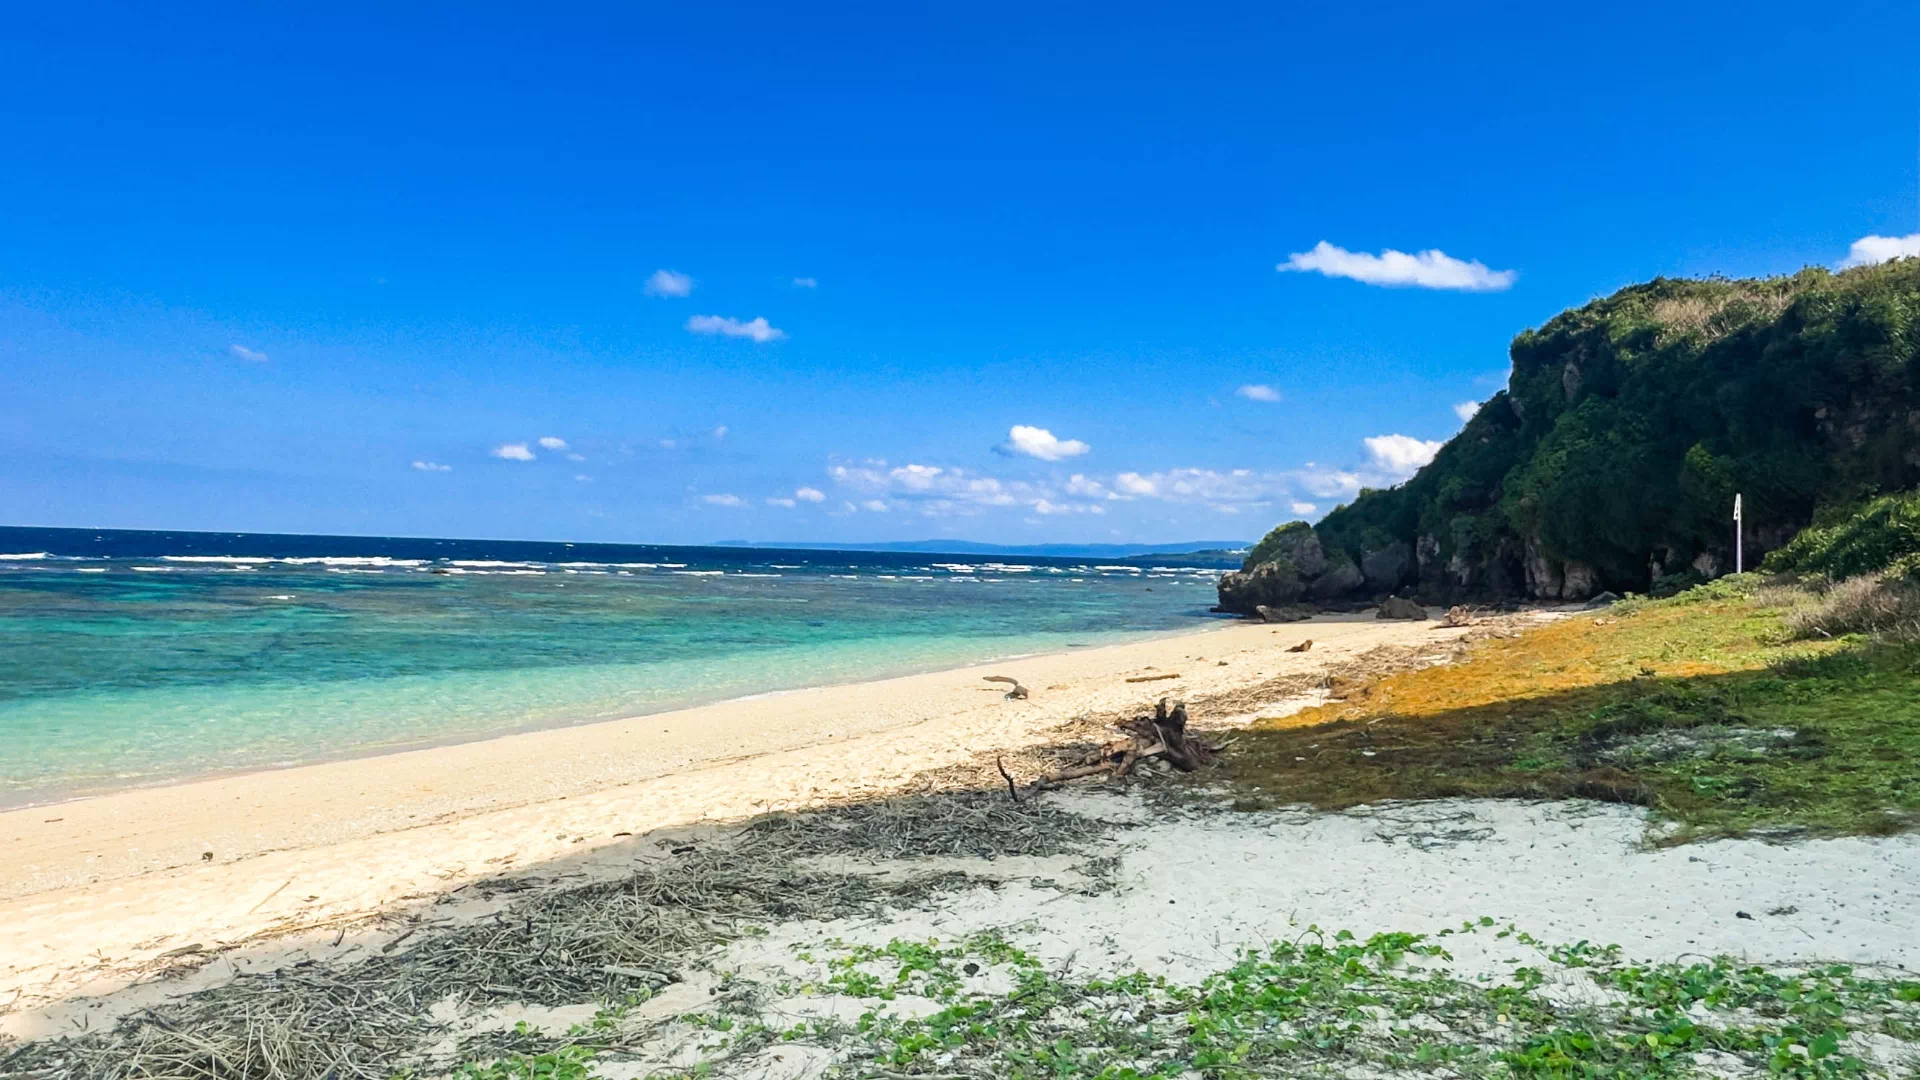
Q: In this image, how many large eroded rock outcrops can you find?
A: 1